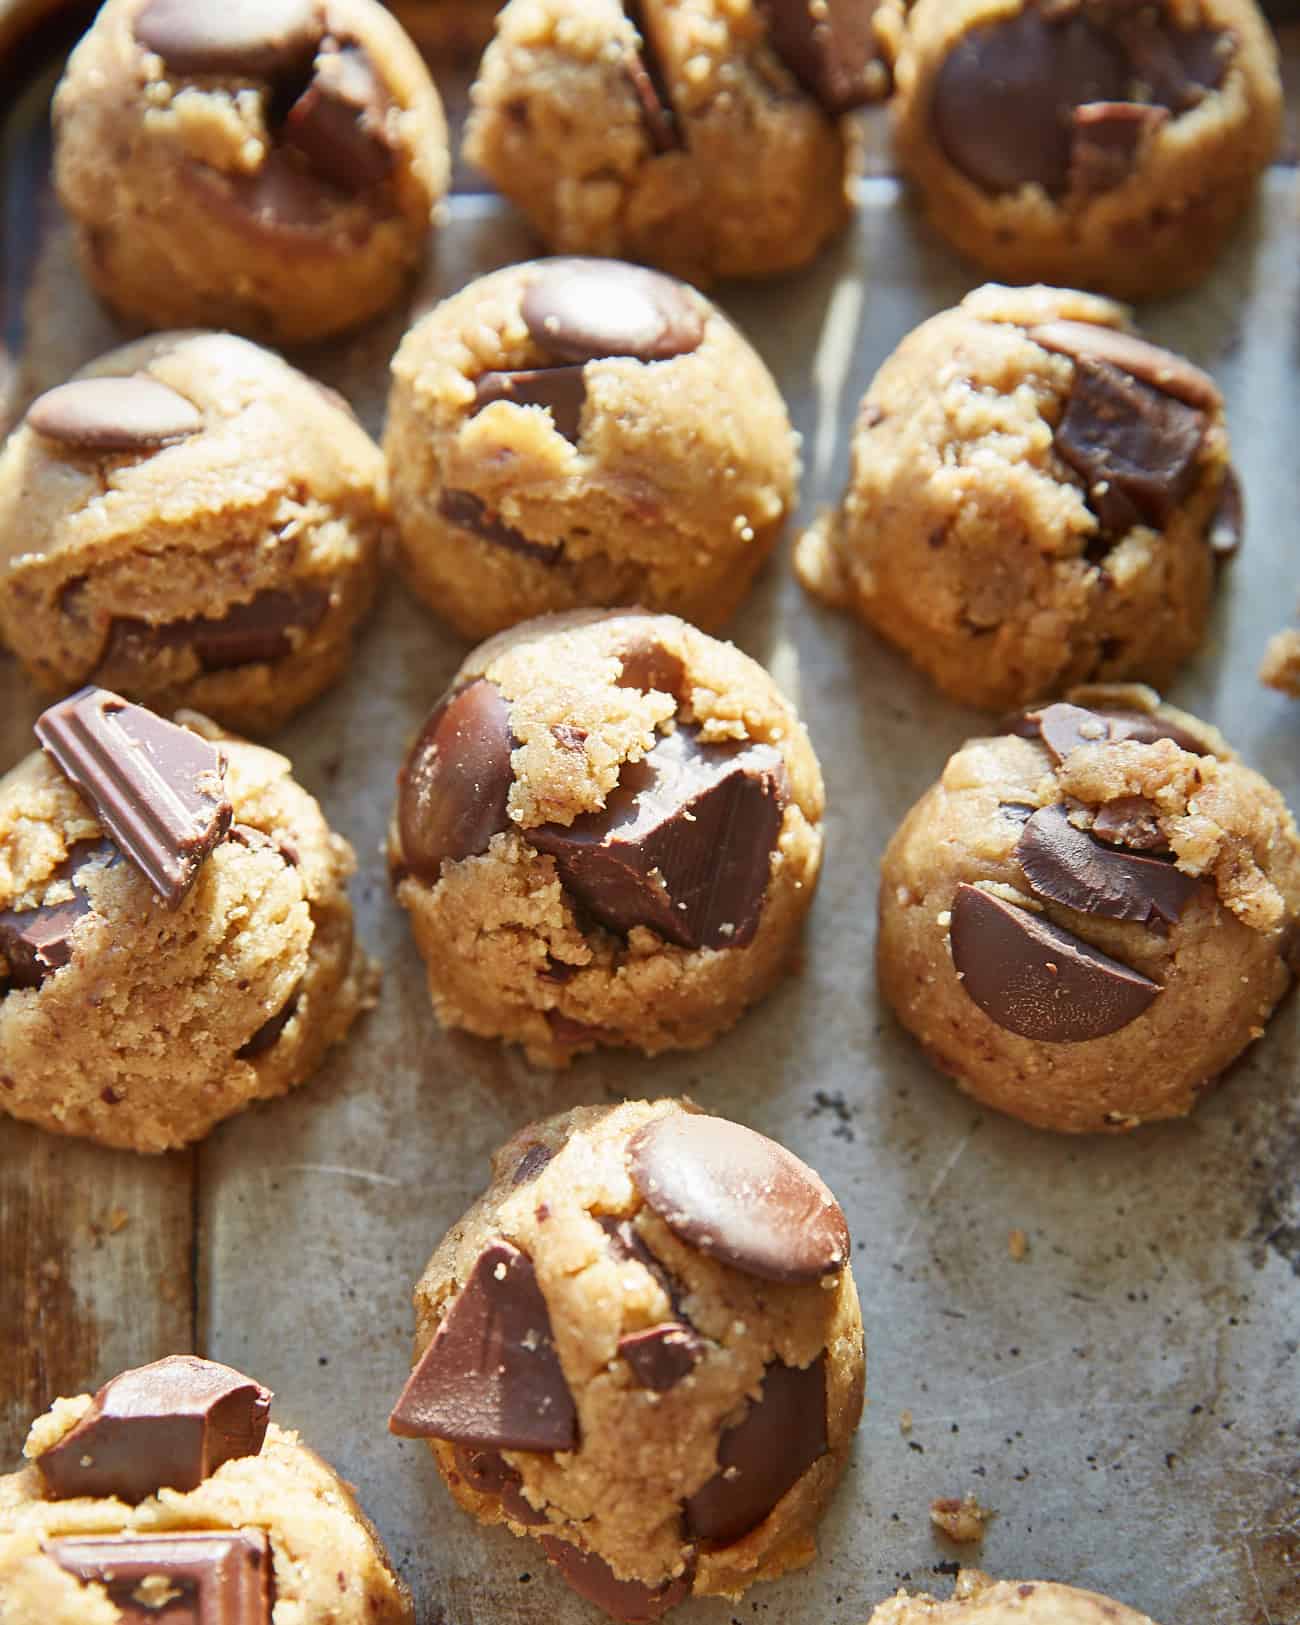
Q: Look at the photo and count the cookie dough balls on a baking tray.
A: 12